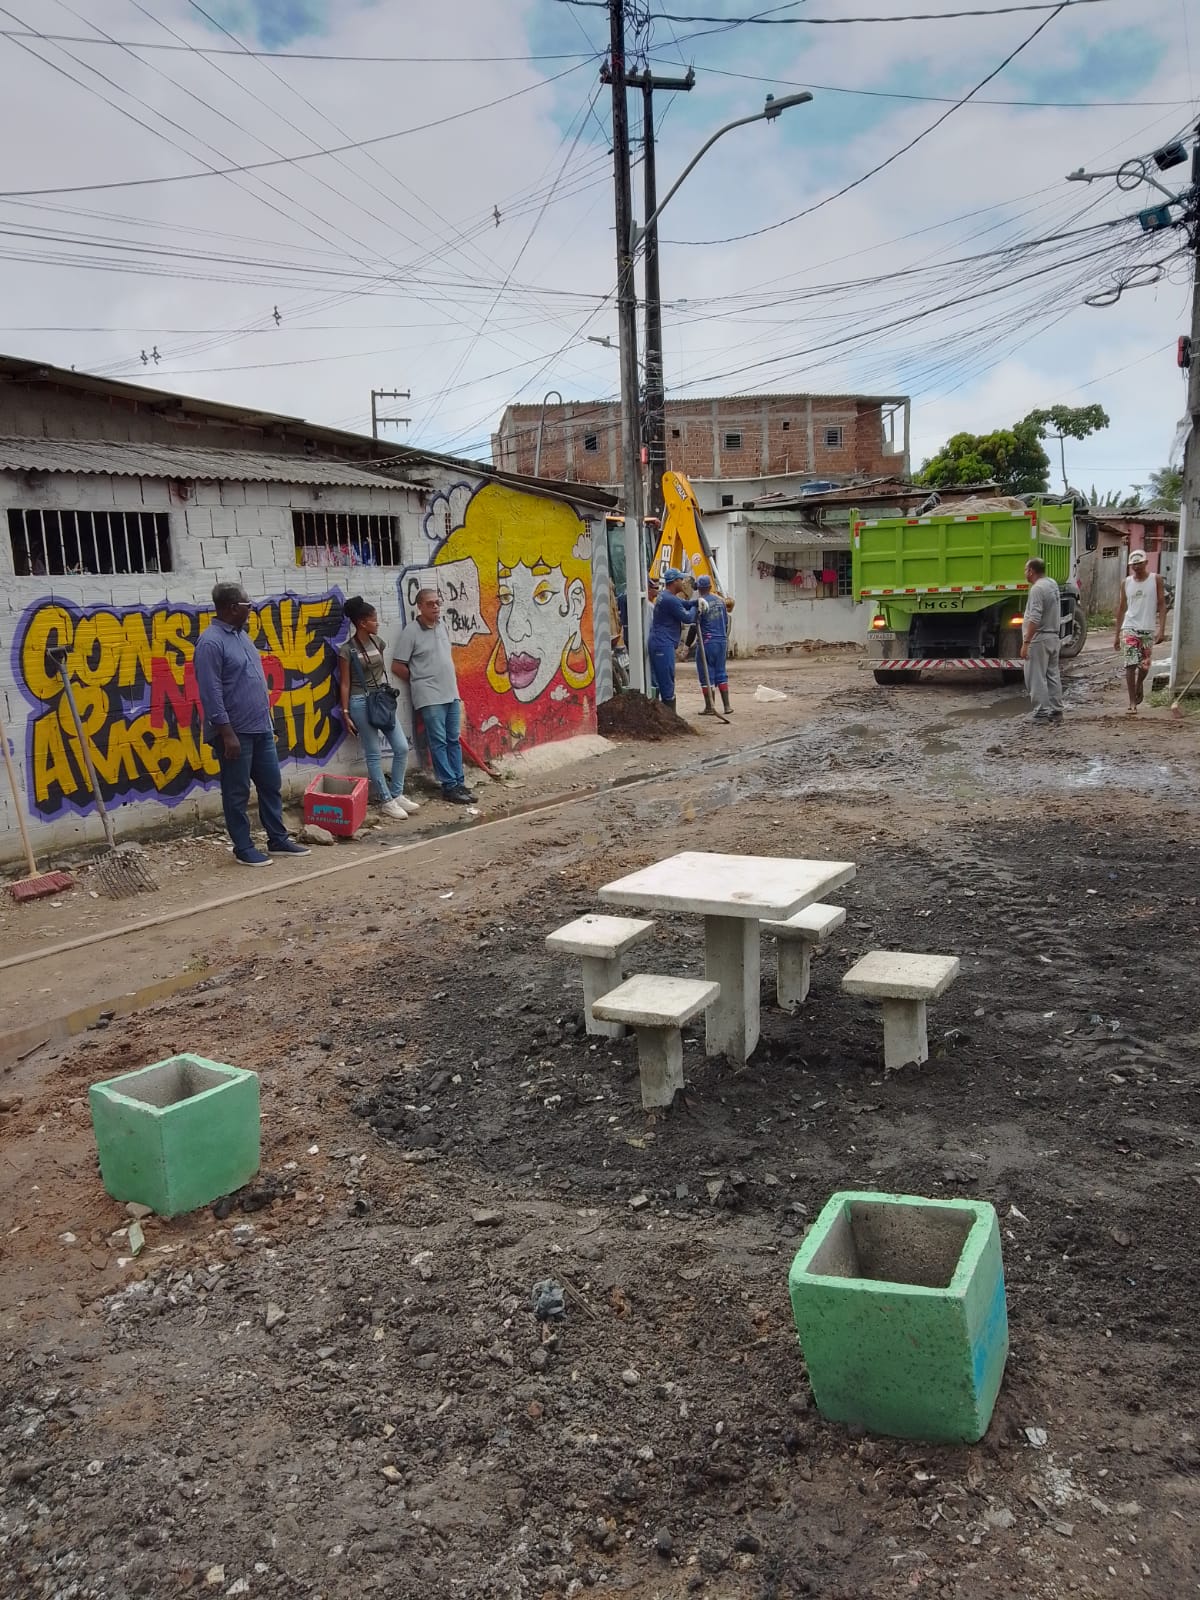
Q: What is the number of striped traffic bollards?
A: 0